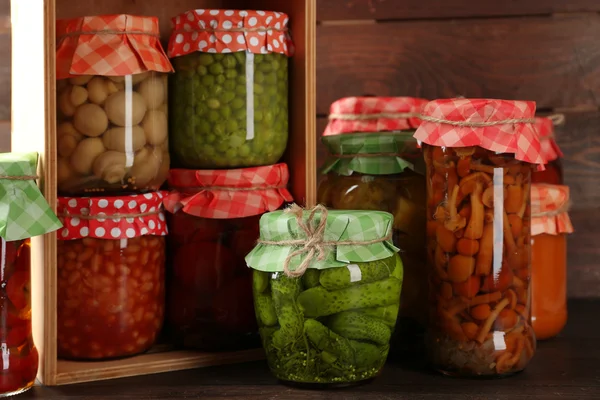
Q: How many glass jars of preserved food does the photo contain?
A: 11